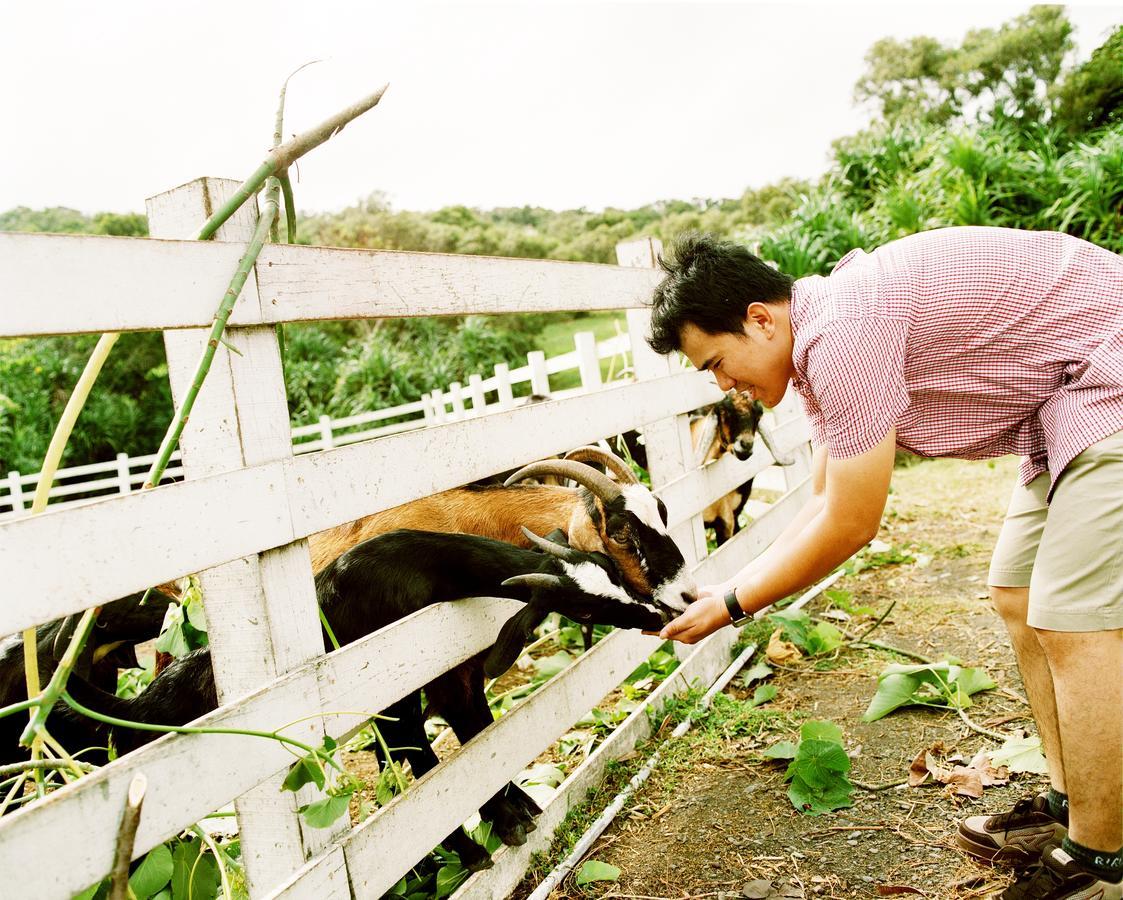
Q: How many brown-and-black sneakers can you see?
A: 2